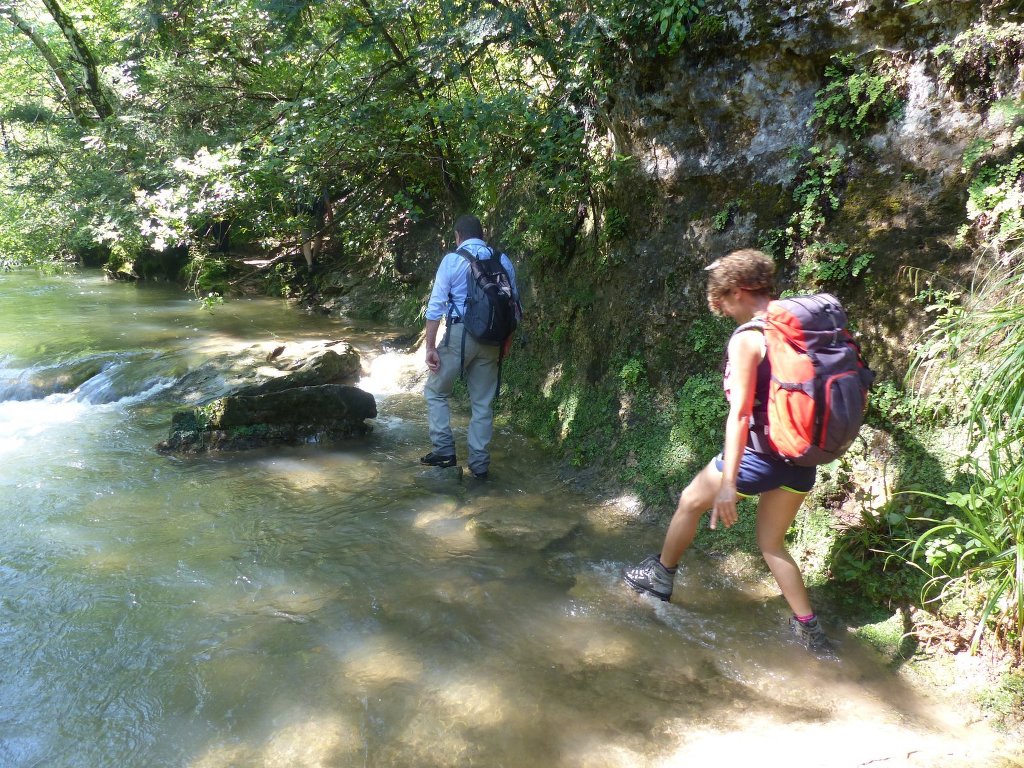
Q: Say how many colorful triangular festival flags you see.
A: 0